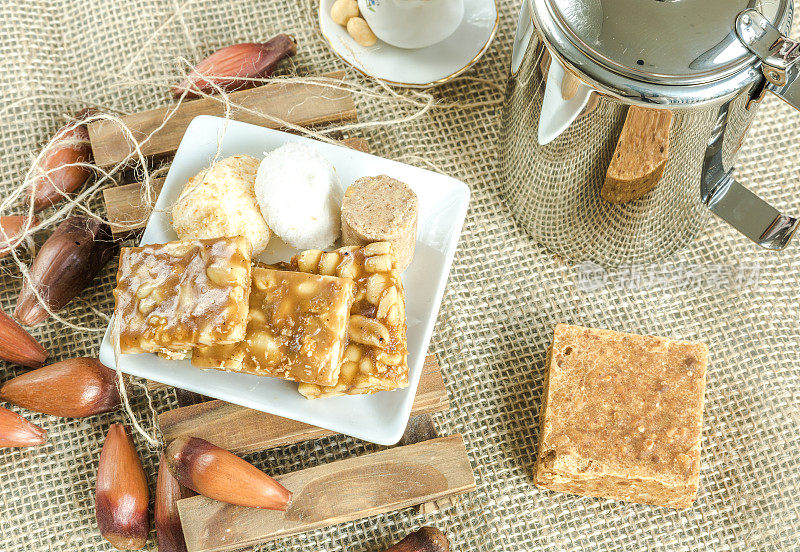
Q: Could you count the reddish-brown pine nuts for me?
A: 11